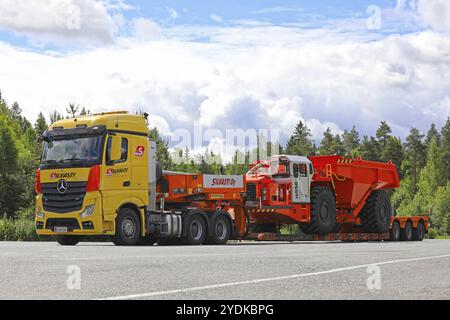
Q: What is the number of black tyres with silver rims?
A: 6